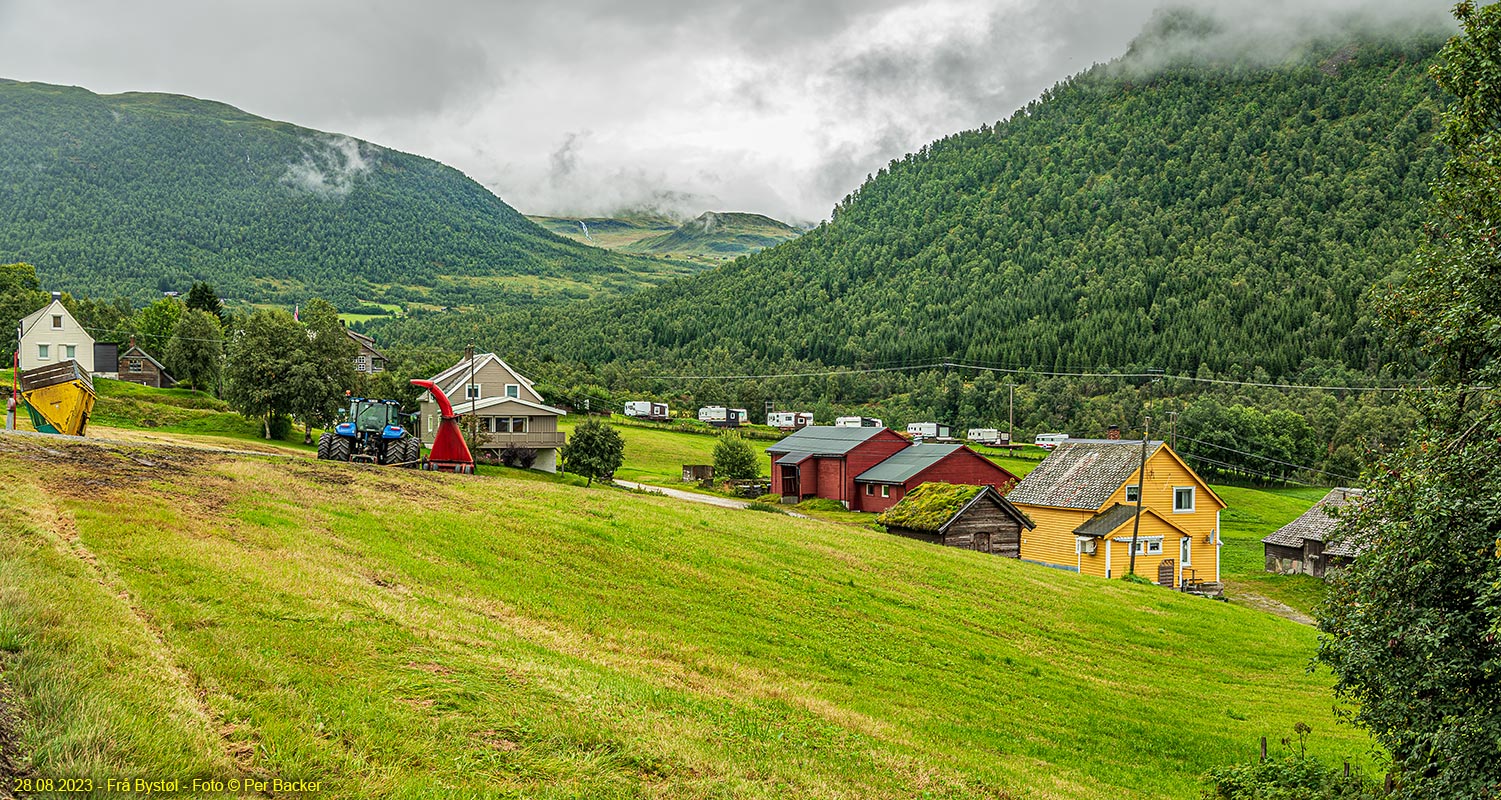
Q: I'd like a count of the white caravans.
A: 7